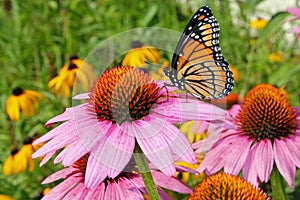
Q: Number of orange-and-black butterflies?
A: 1